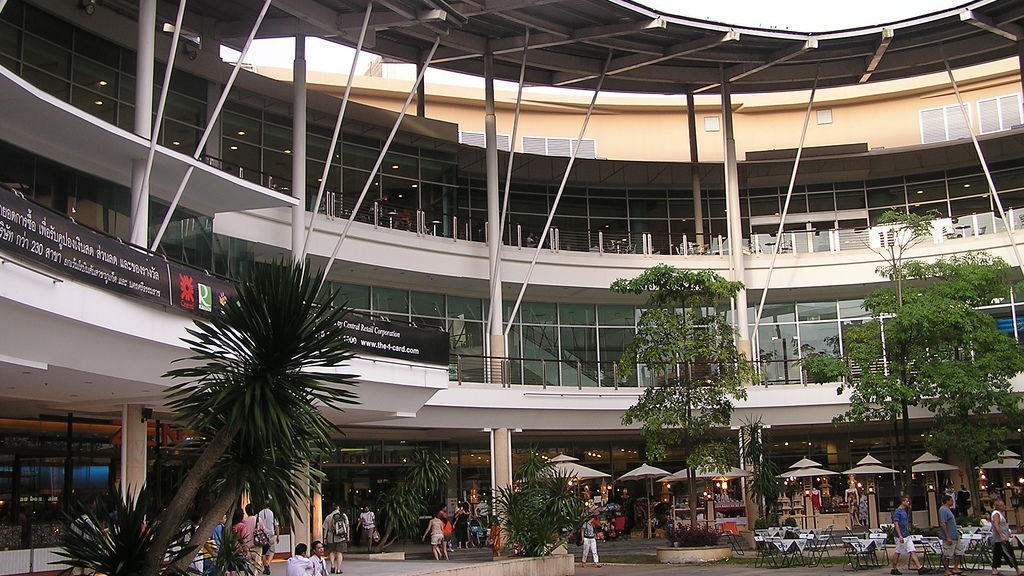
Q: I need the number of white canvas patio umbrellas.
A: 7